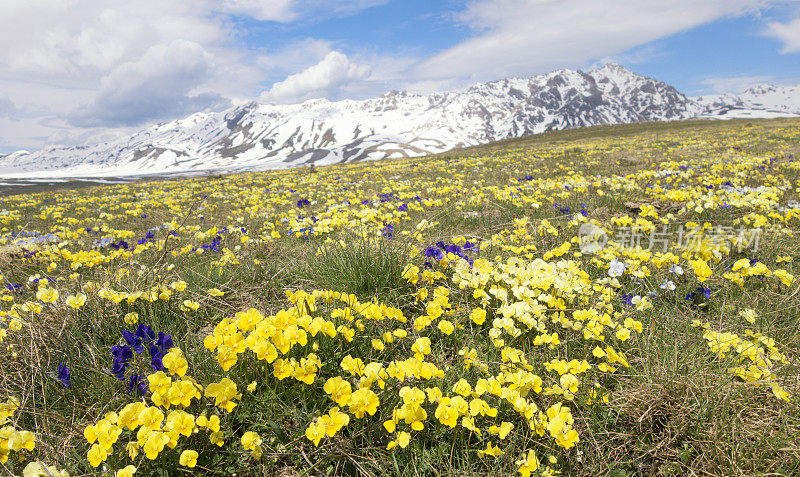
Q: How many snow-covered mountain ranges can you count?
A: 1